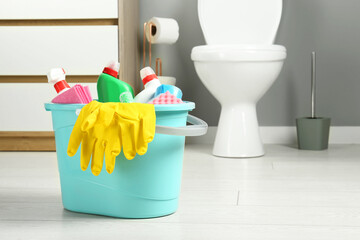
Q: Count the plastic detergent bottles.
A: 3